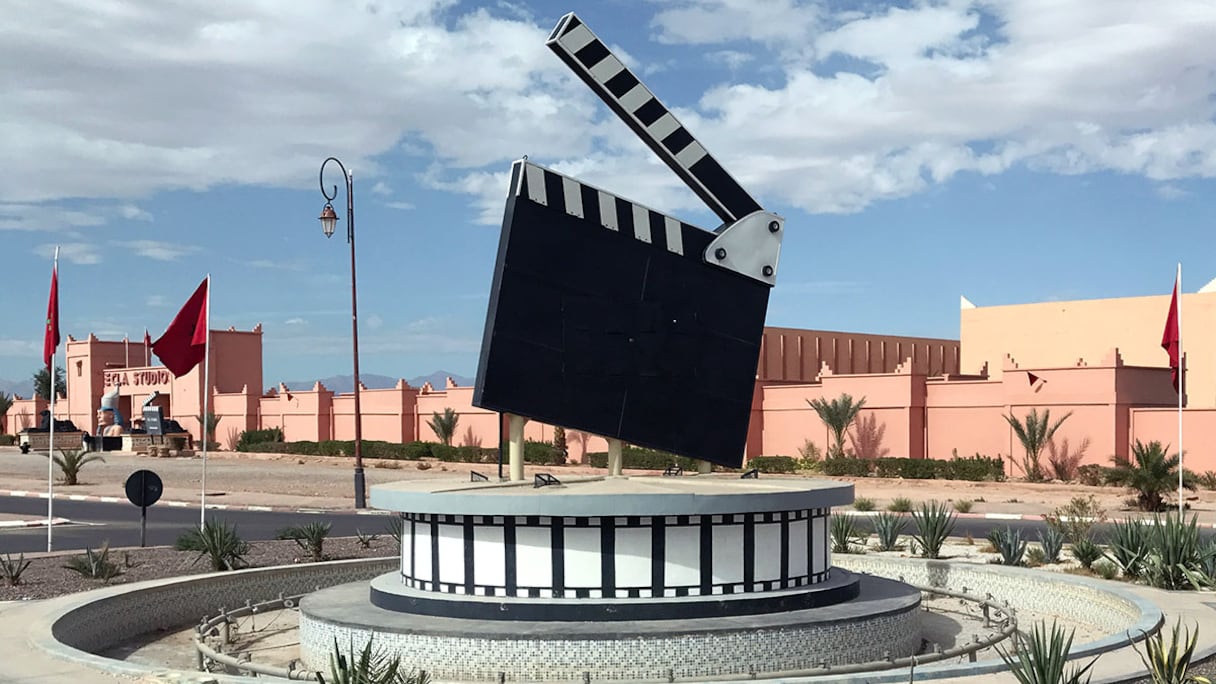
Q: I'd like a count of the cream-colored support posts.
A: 3